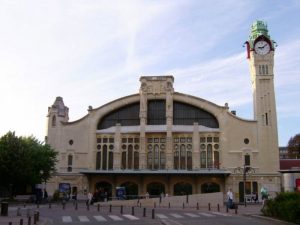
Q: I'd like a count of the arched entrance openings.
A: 5